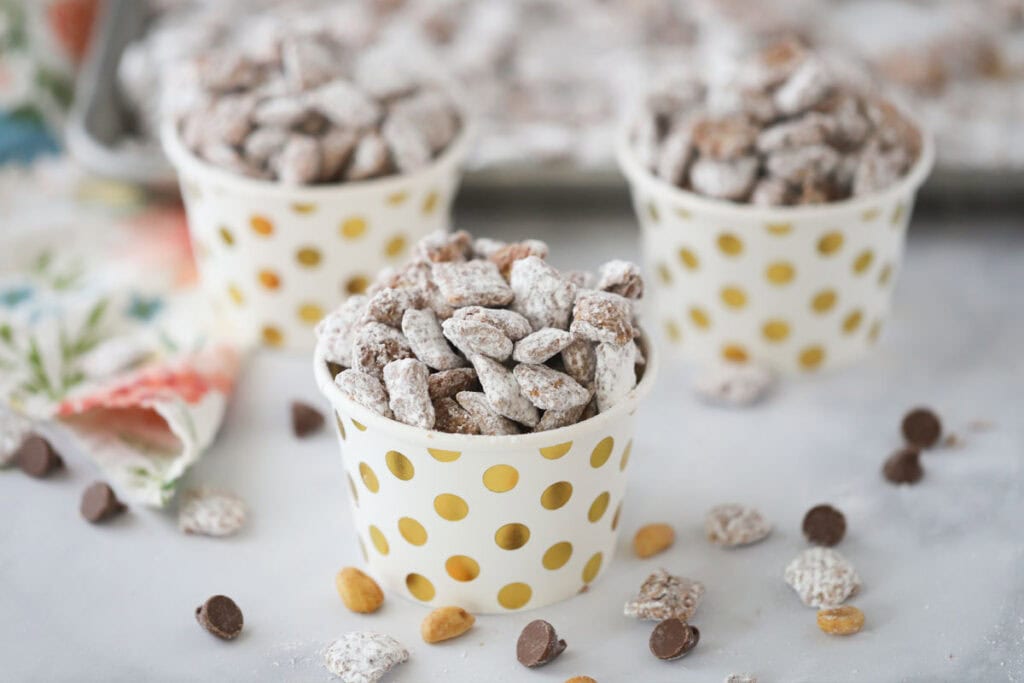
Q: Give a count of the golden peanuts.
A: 5